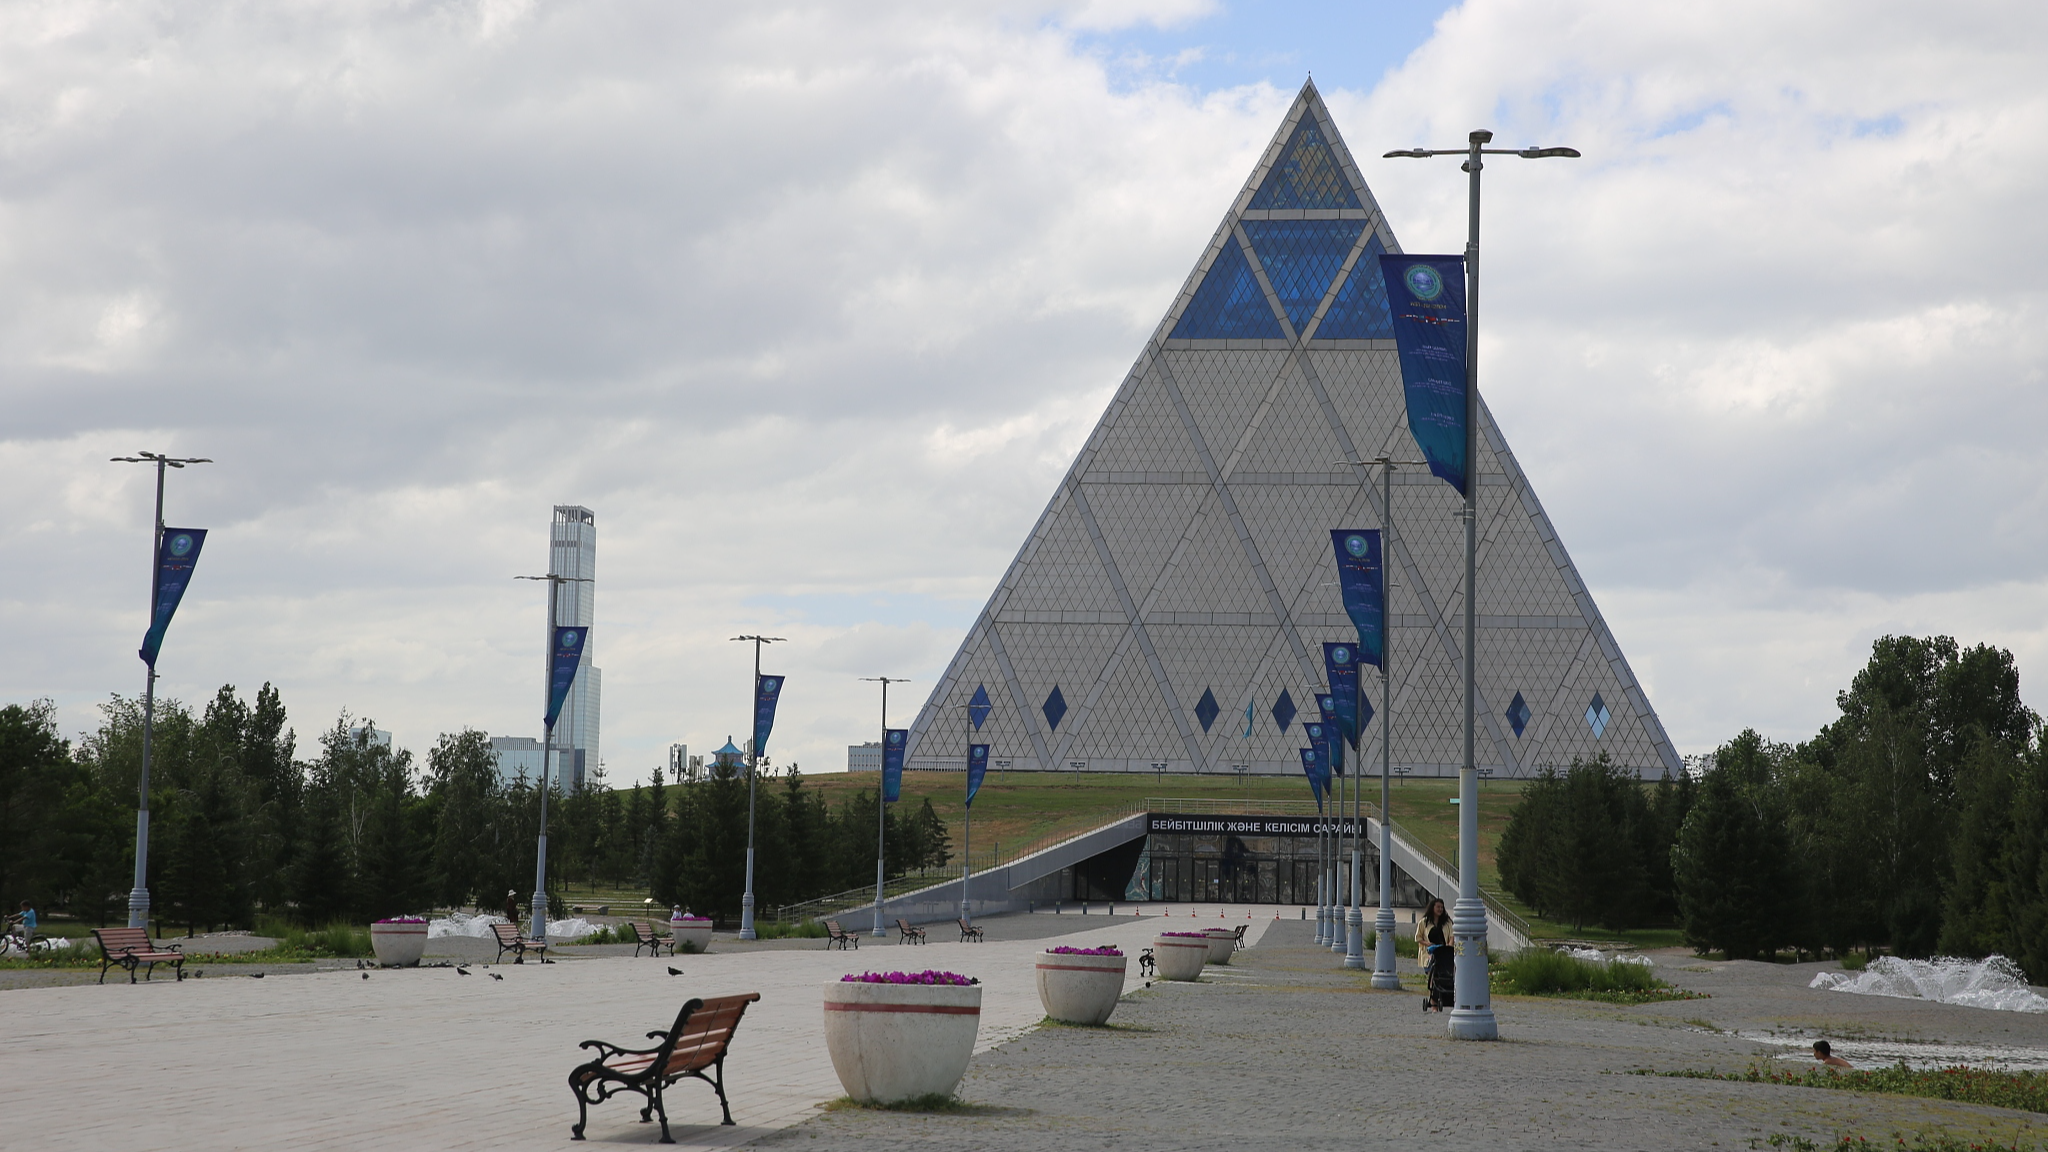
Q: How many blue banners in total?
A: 11